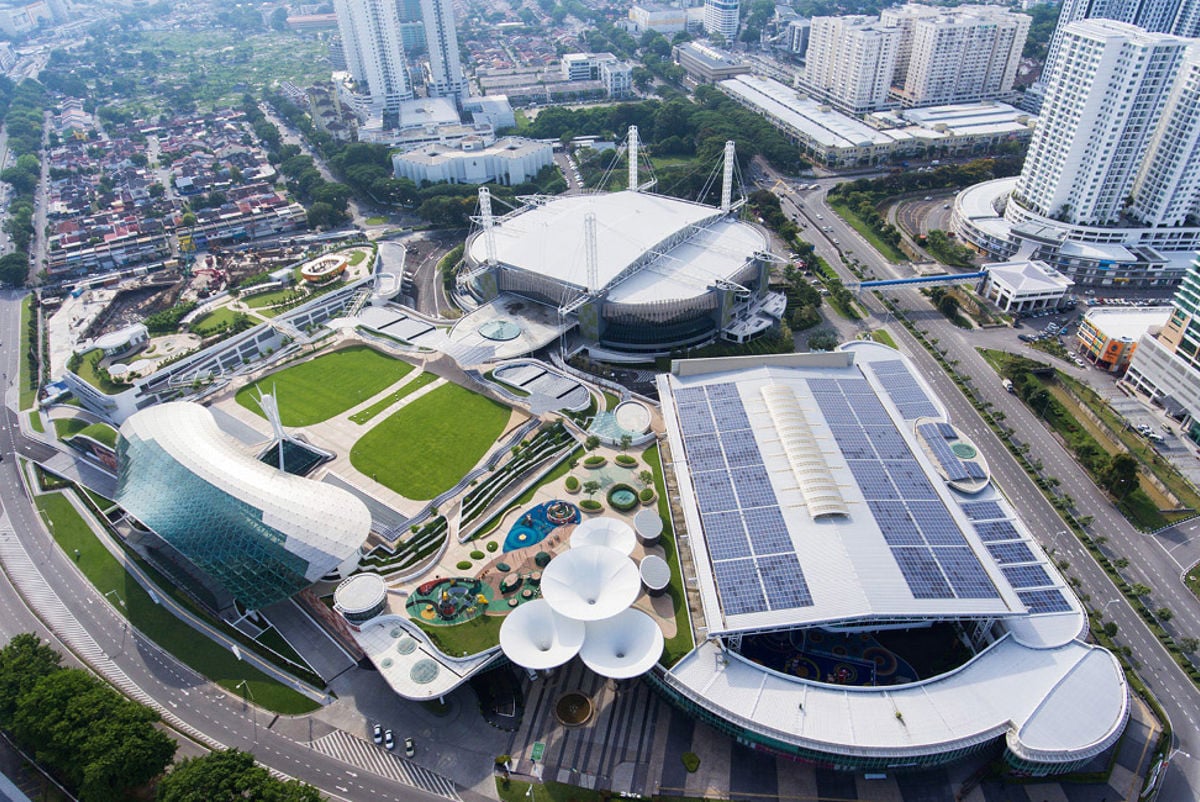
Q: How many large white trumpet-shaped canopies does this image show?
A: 4